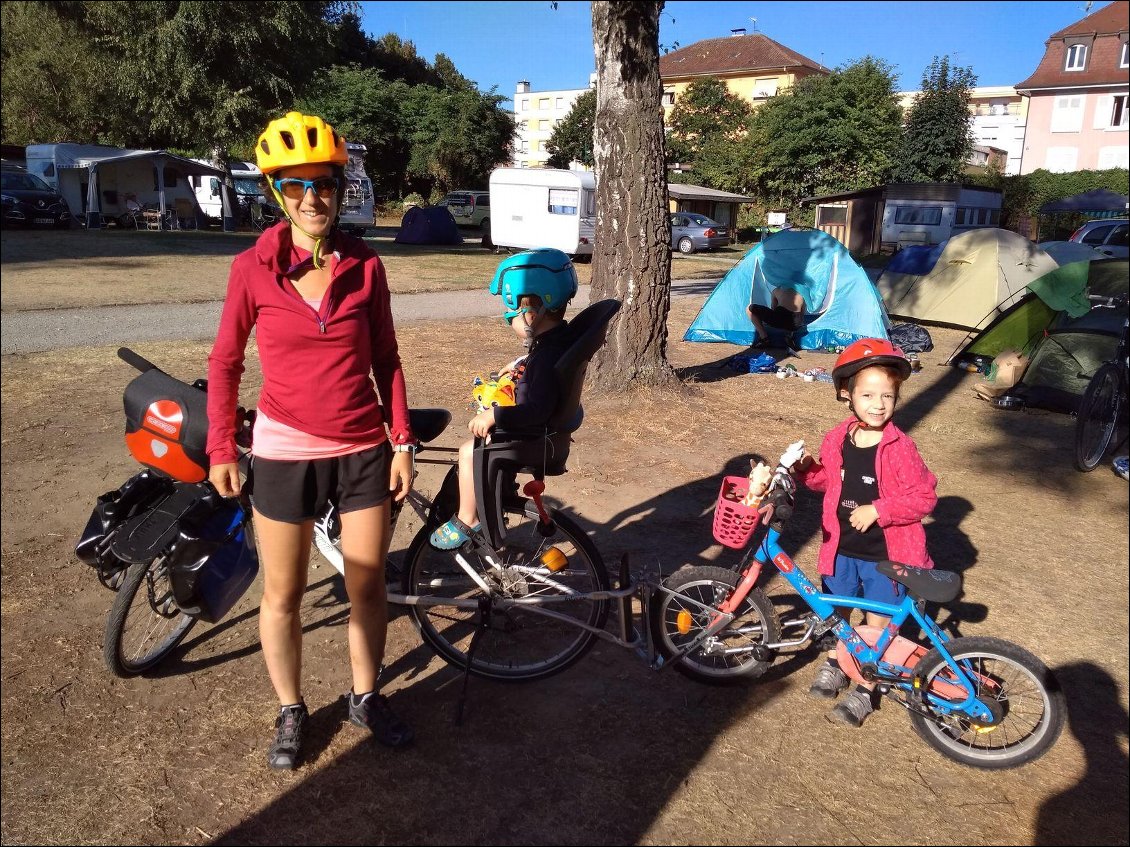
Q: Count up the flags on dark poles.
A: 0